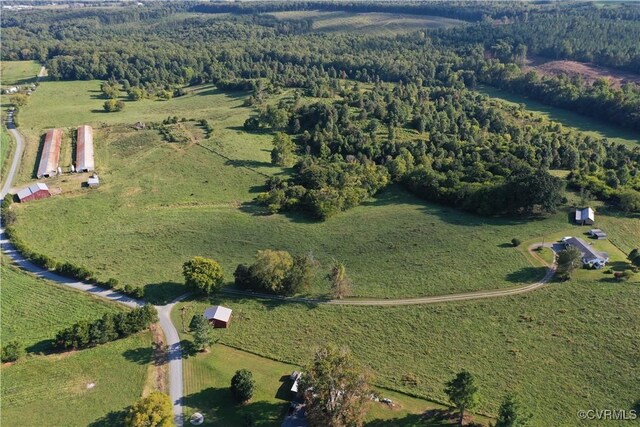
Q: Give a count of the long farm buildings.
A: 2